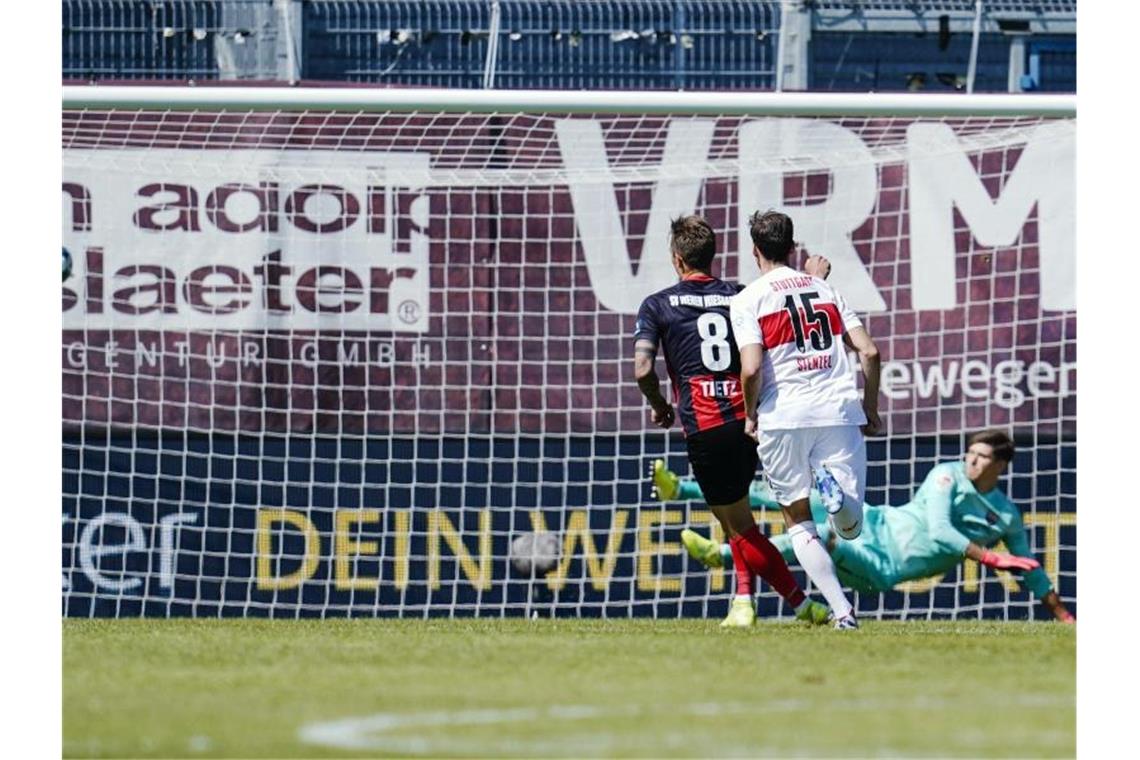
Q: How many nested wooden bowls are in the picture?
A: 0